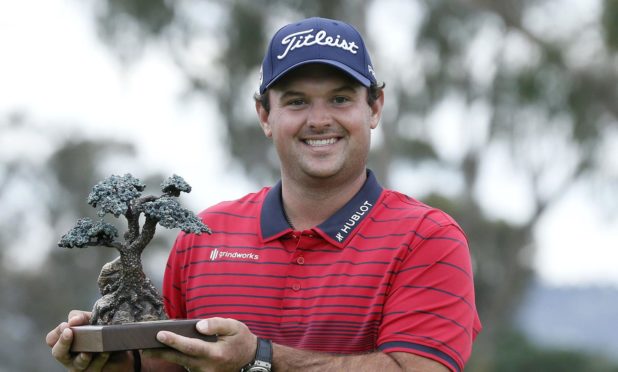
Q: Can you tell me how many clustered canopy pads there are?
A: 4